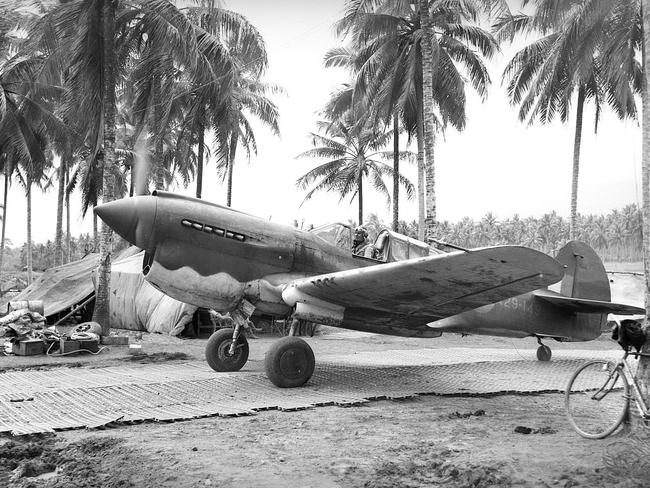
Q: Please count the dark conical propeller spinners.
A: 1